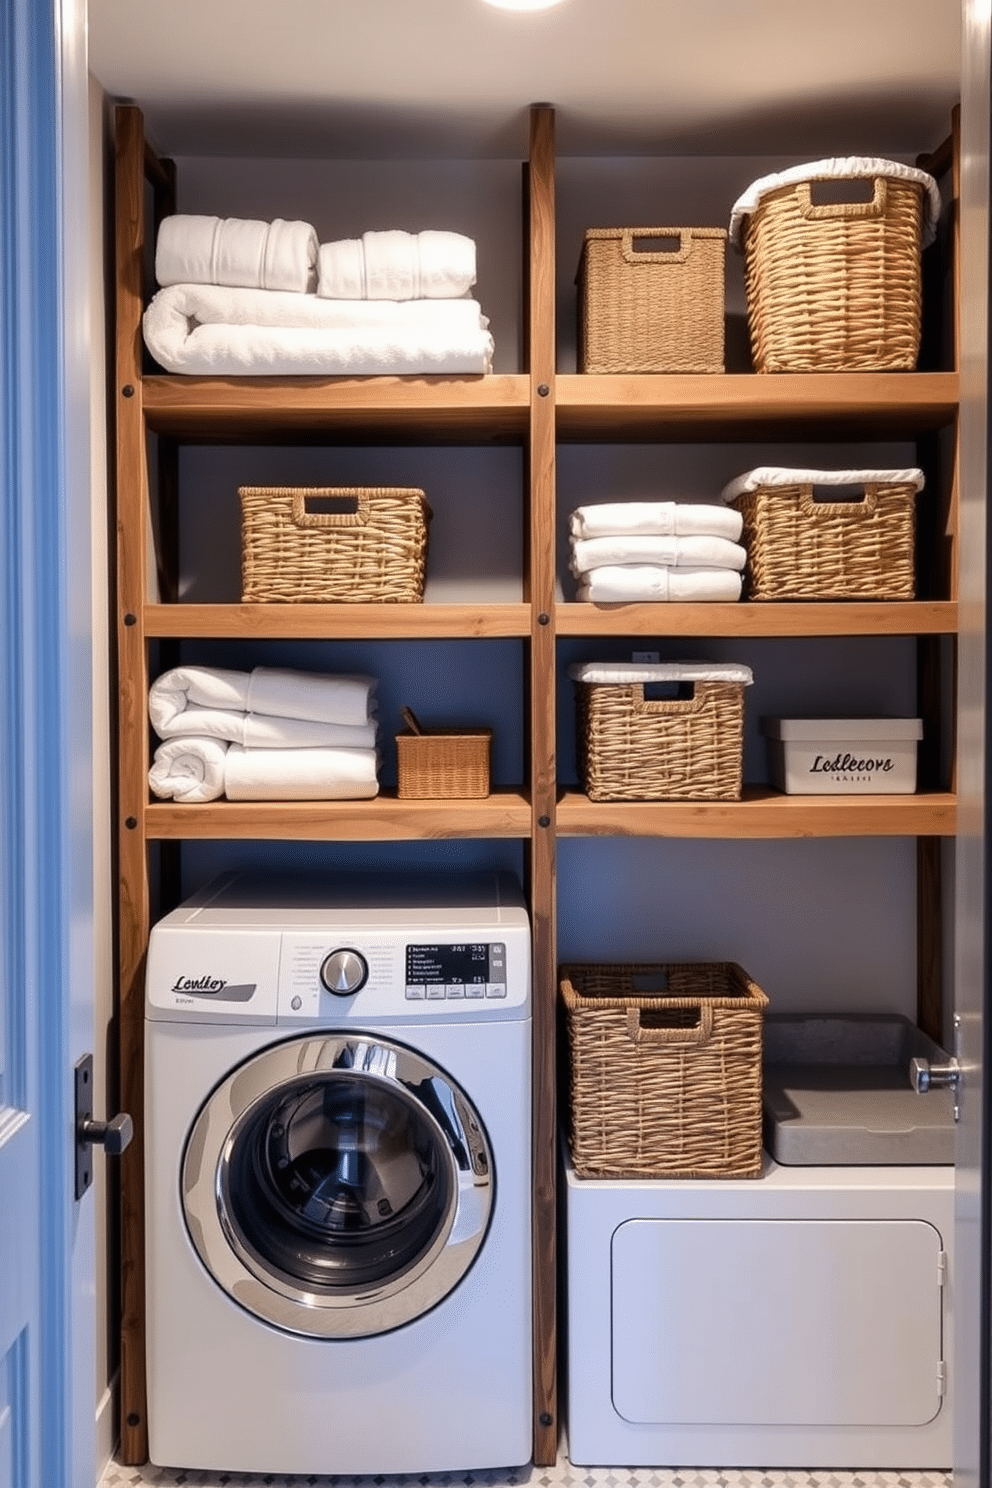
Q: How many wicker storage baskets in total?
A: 7